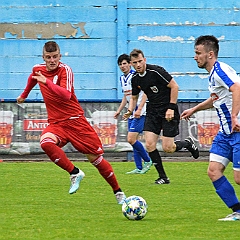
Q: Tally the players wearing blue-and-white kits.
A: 2